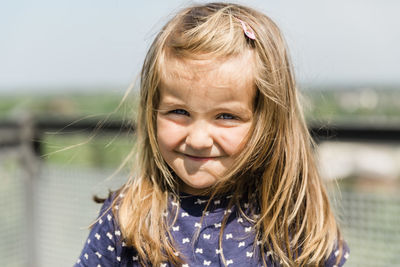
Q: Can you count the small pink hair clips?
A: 1